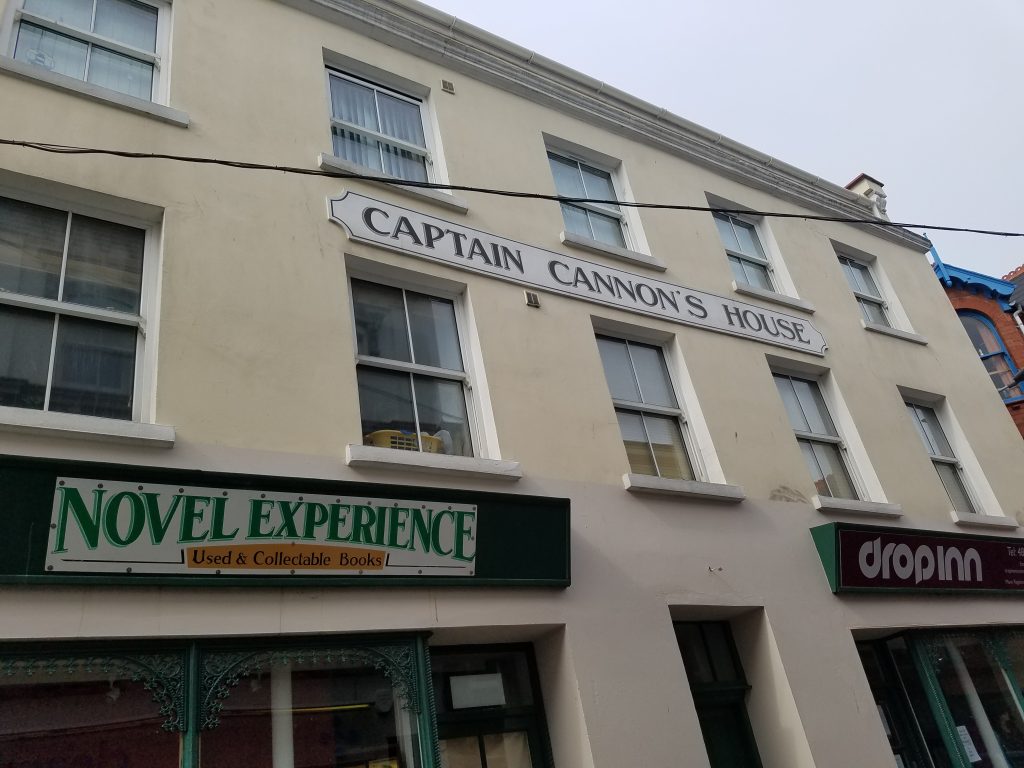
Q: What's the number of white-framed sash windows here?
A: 10